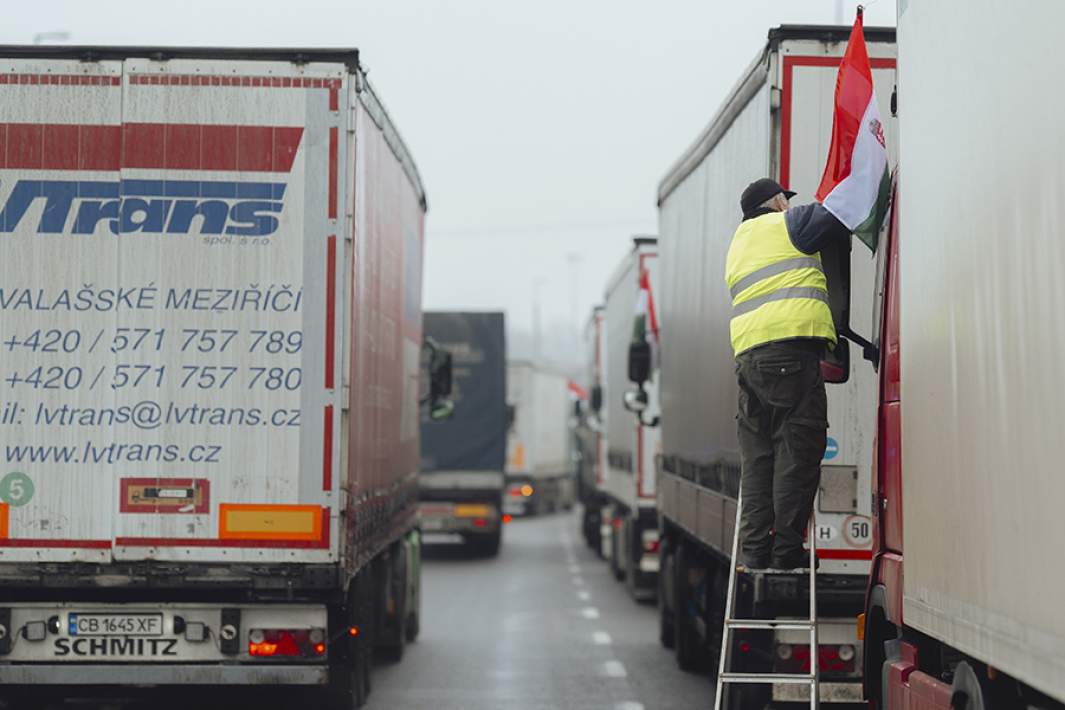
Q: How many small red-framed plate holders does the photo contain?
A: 1